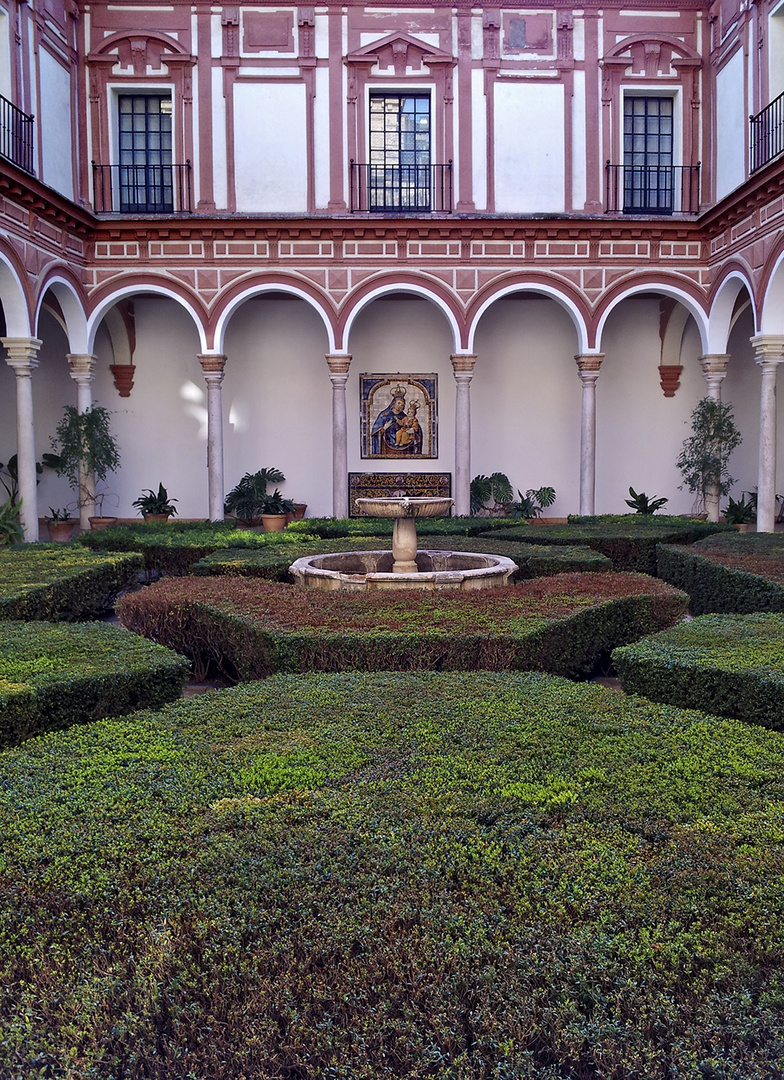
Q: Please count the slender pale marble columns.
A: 8